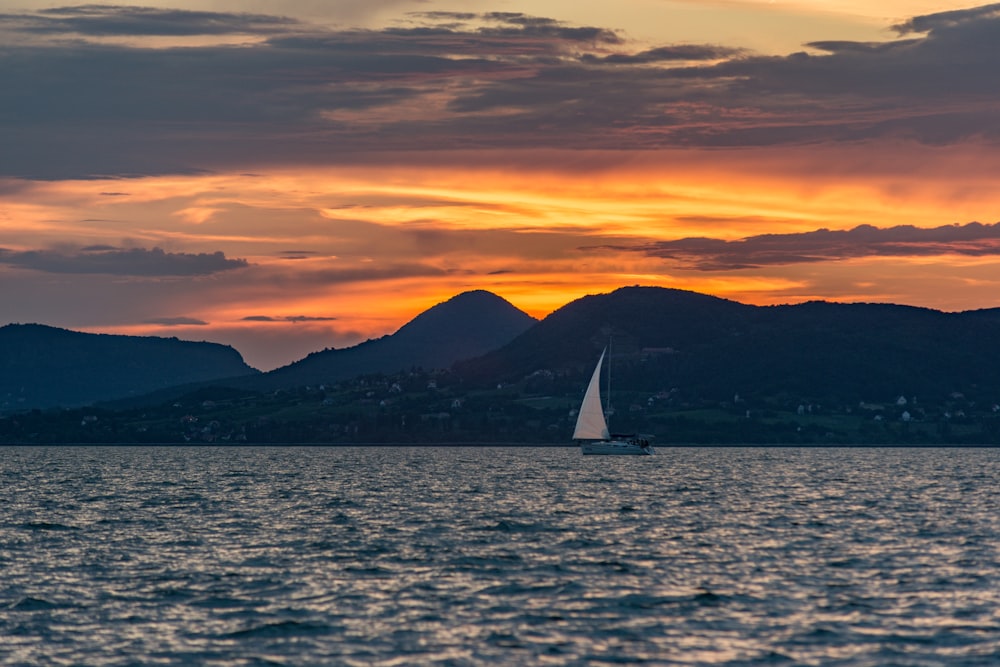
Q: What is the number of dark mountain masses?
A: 3